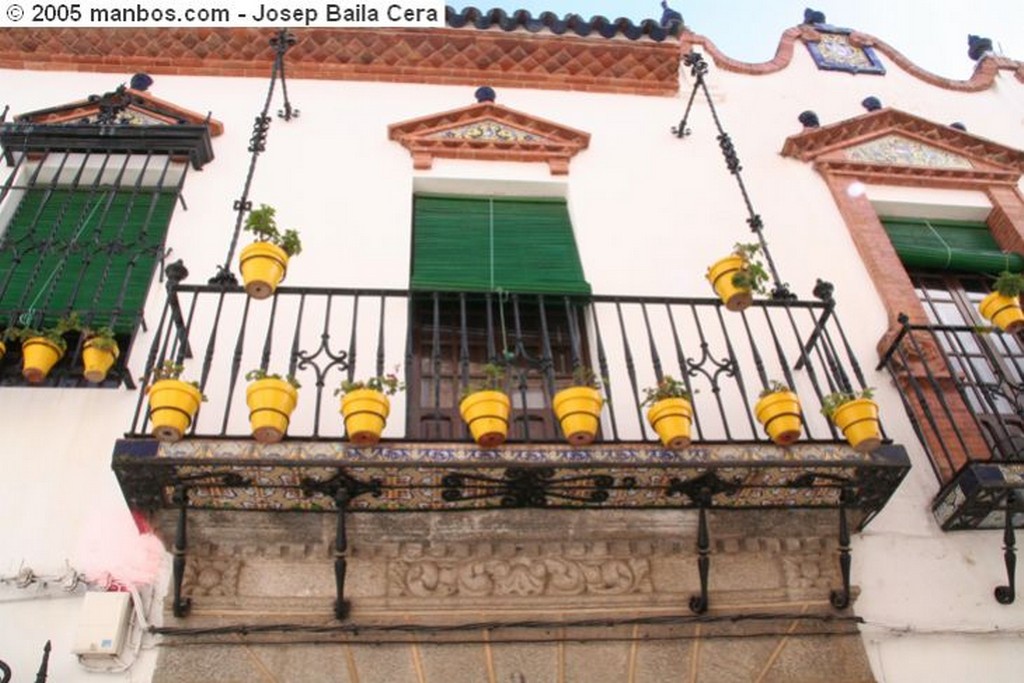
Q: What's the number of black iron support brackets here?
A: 5